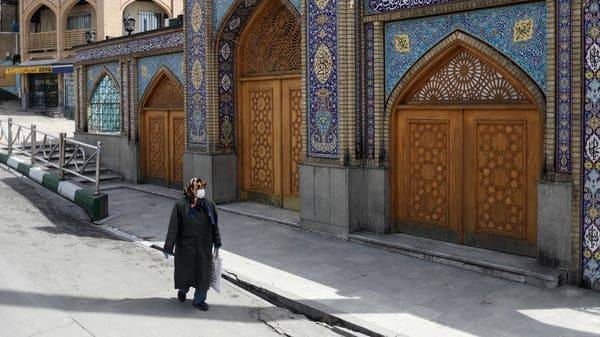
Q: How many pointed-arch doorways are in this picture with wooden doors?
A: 3